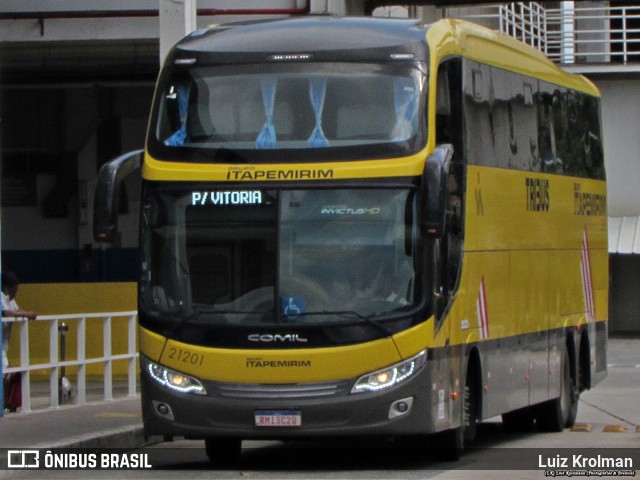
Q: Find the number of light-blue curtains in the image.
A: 4